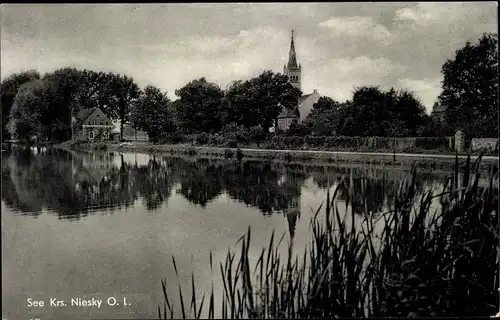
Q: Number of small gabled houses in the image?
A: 1